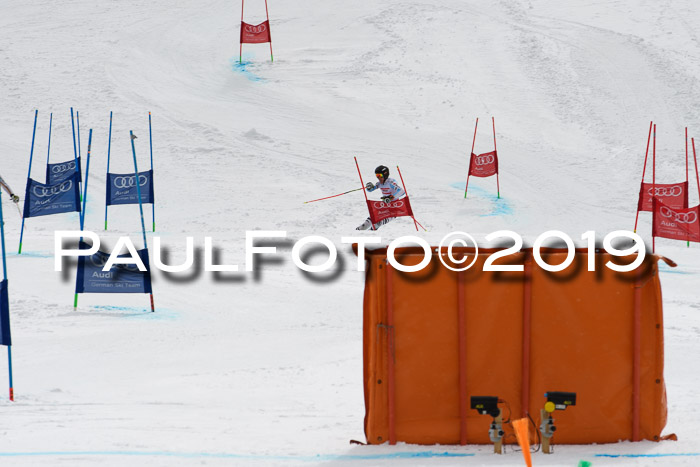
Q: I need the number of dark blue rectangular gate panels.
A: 5